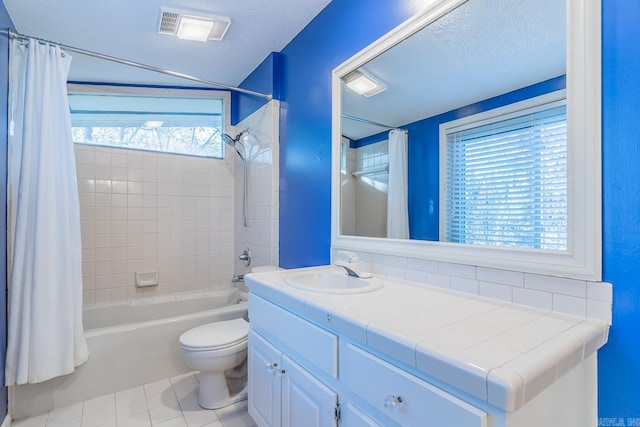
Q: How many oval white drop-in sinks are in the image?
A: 1